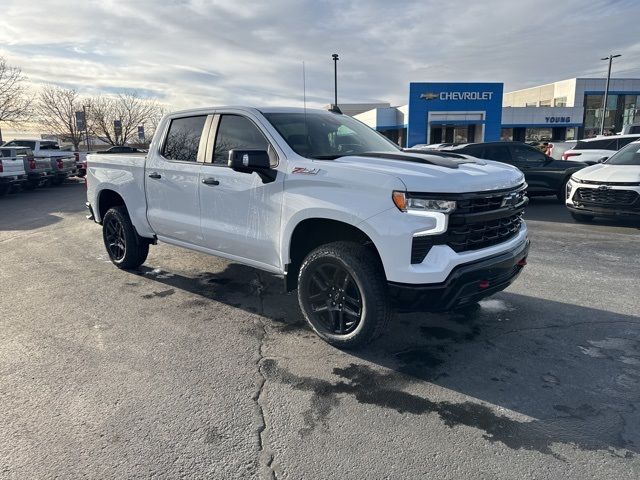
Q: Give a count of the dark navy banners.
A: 3